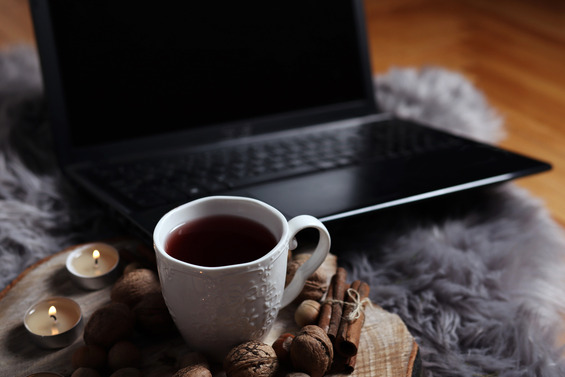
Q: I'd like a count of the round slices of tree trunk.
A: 1